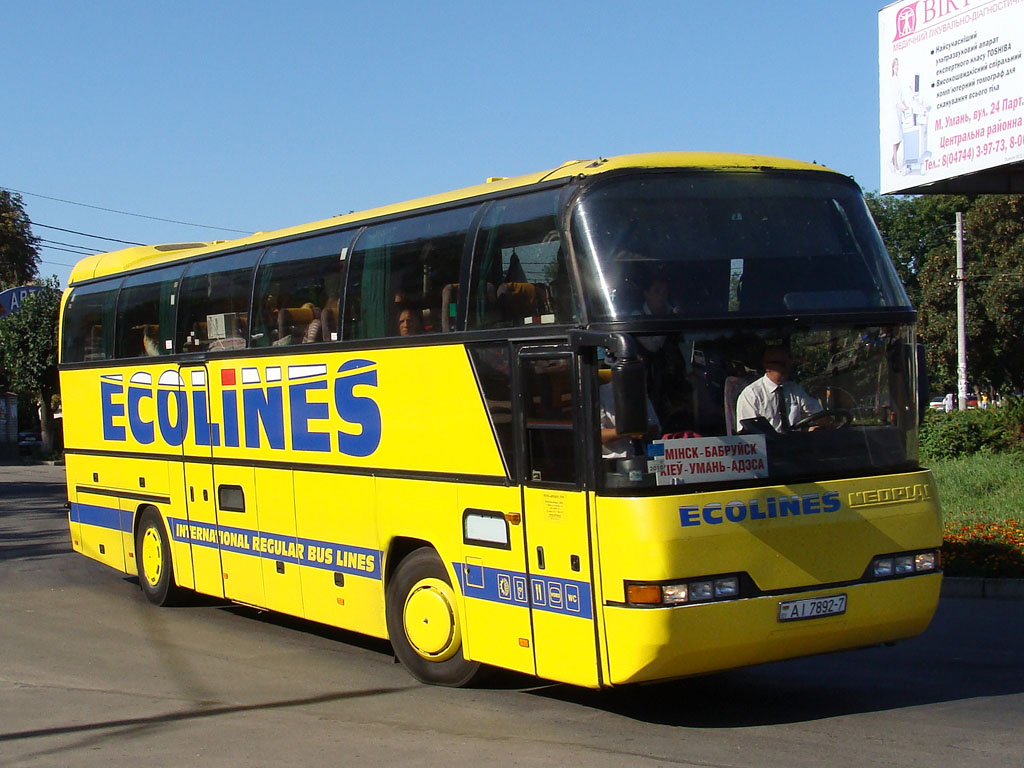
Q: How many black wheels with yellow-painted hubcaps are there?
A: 2